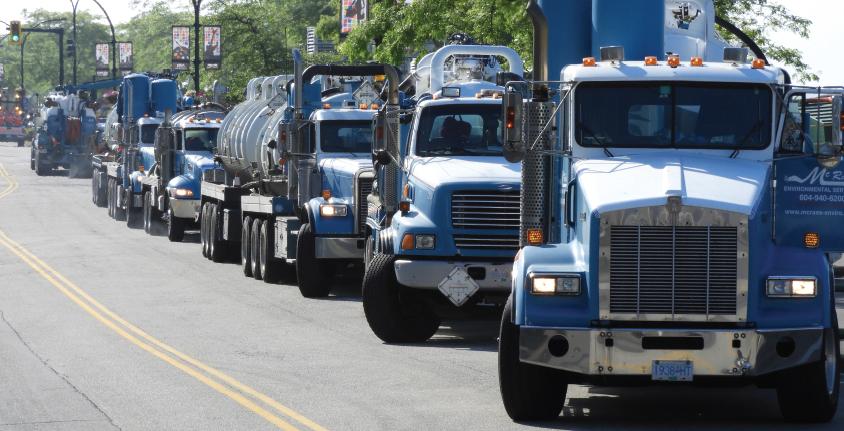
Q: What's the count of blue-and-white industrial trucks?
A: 6